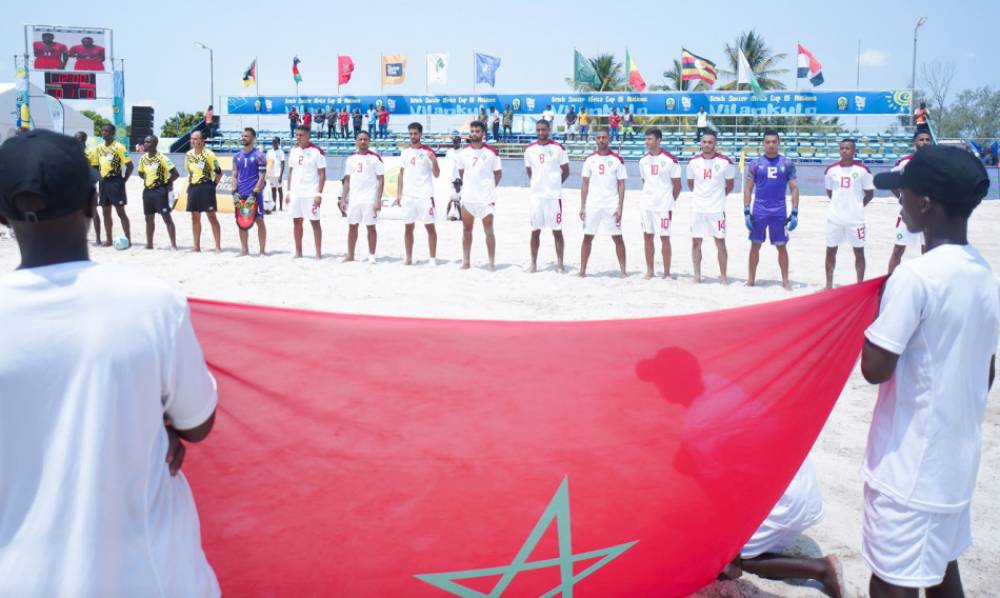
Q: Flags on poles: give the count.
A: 11